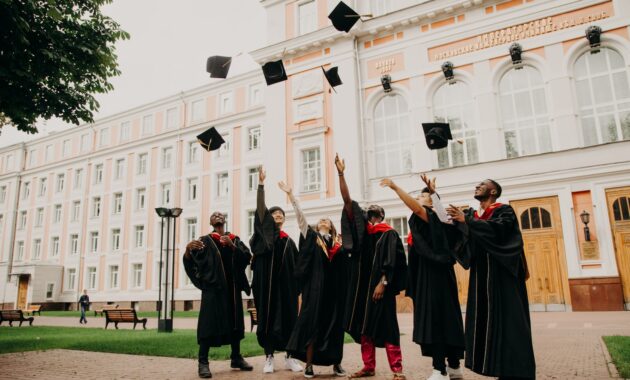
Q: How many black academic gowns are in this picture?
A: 6